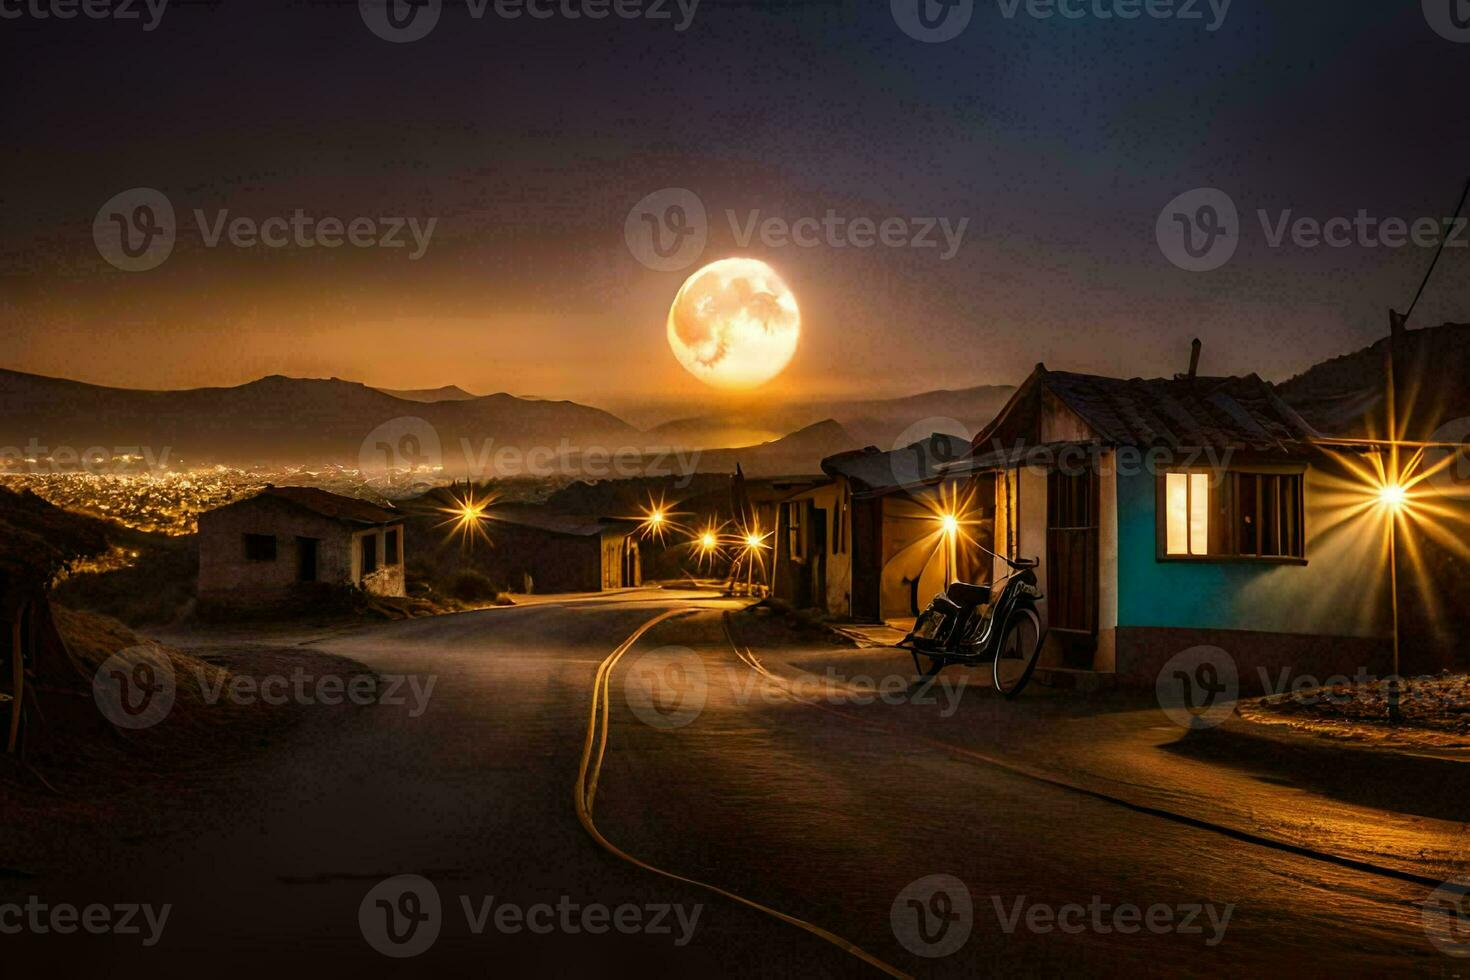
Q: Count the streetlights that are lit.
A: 6